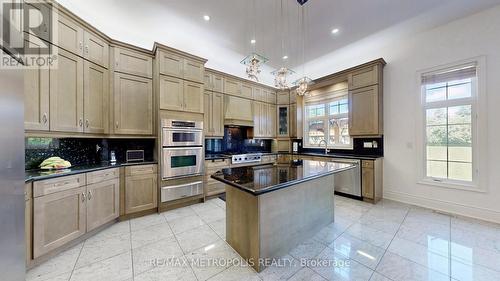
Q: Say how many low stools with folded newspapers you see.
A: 0